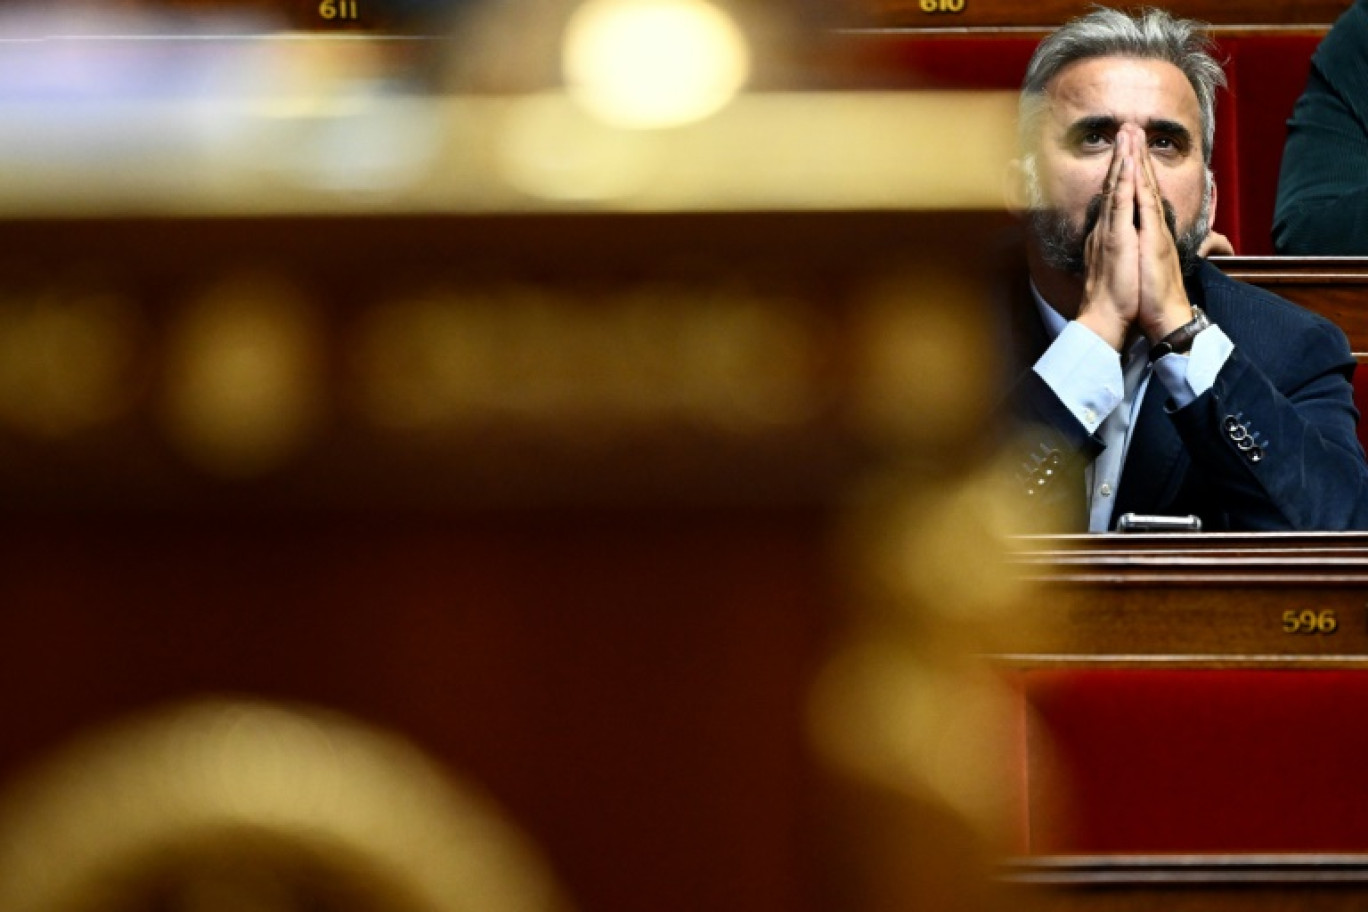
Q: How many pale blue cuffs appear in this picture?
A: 2